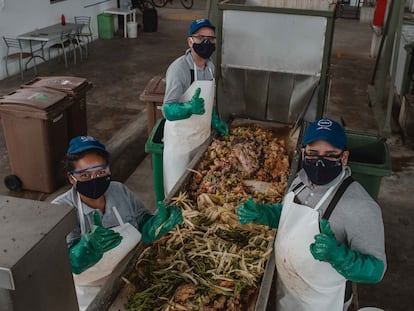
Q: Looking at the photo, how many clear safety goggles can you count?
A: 3